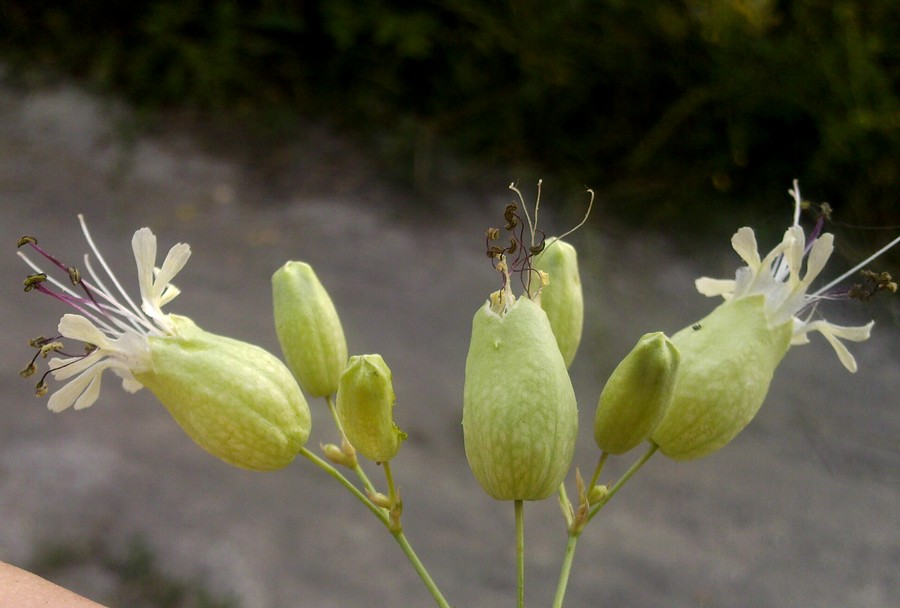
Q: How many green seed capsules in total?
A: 7